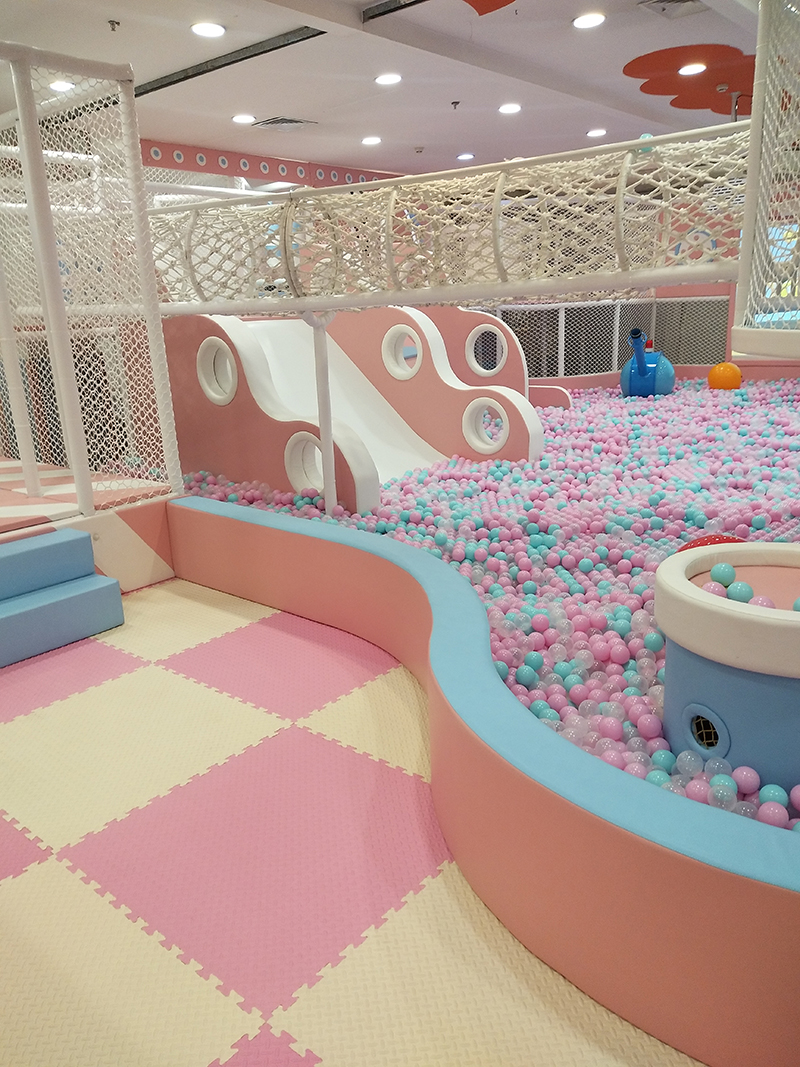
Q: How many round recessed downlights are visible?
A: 10